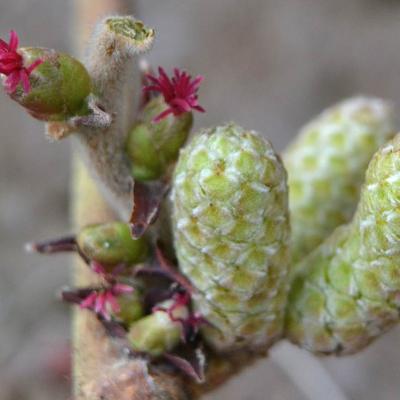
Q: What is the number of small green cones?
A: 3